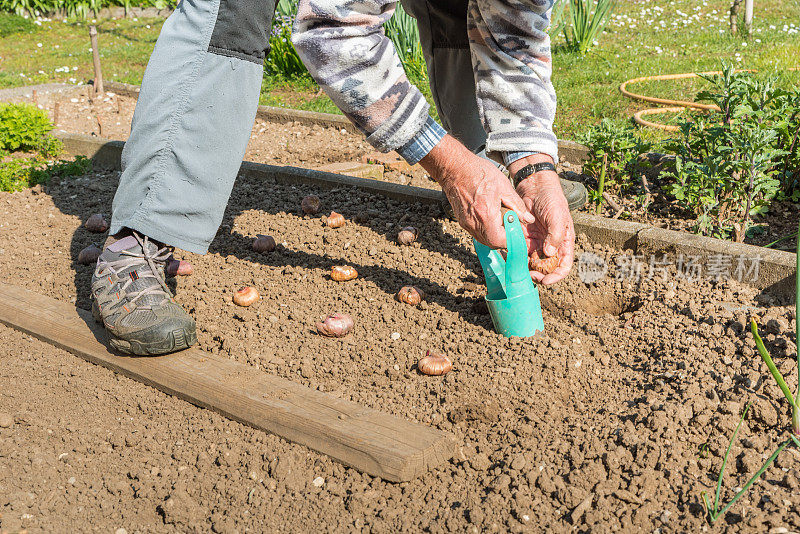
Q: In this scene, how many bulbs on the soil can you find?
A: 12